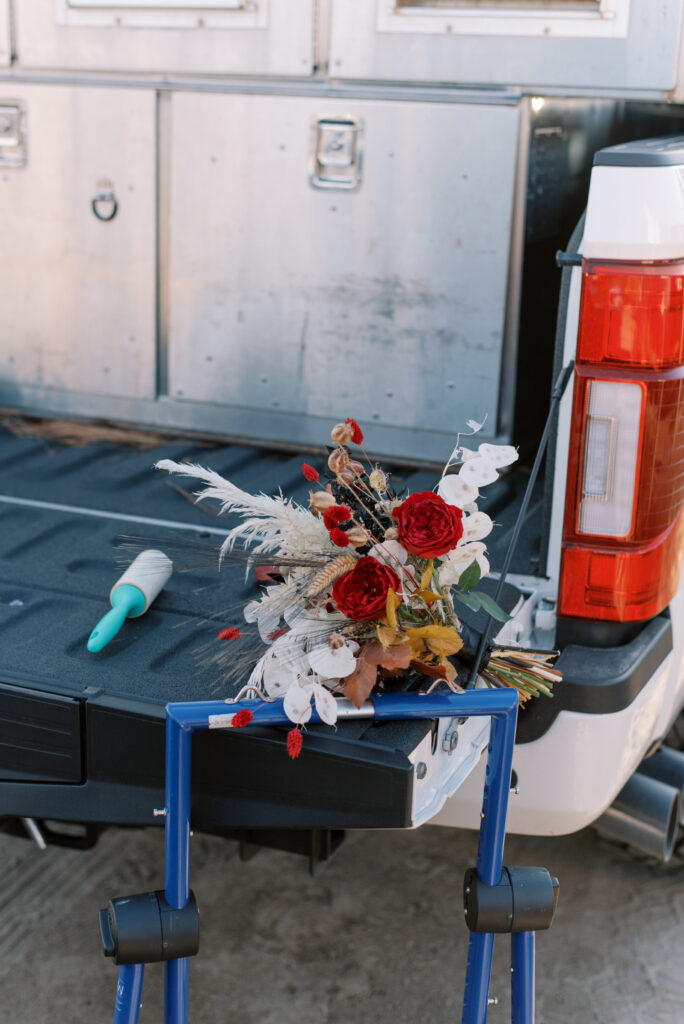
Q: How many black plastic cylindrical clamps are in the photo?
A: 2